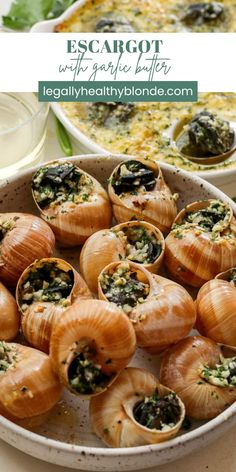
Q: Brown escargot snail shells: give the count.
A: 13